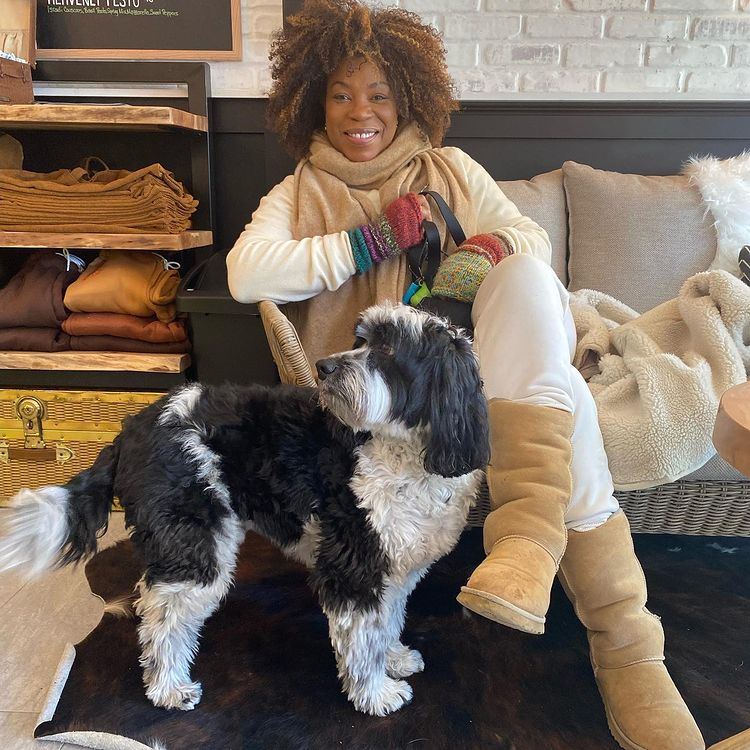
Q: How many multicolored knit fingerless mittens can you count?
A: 2